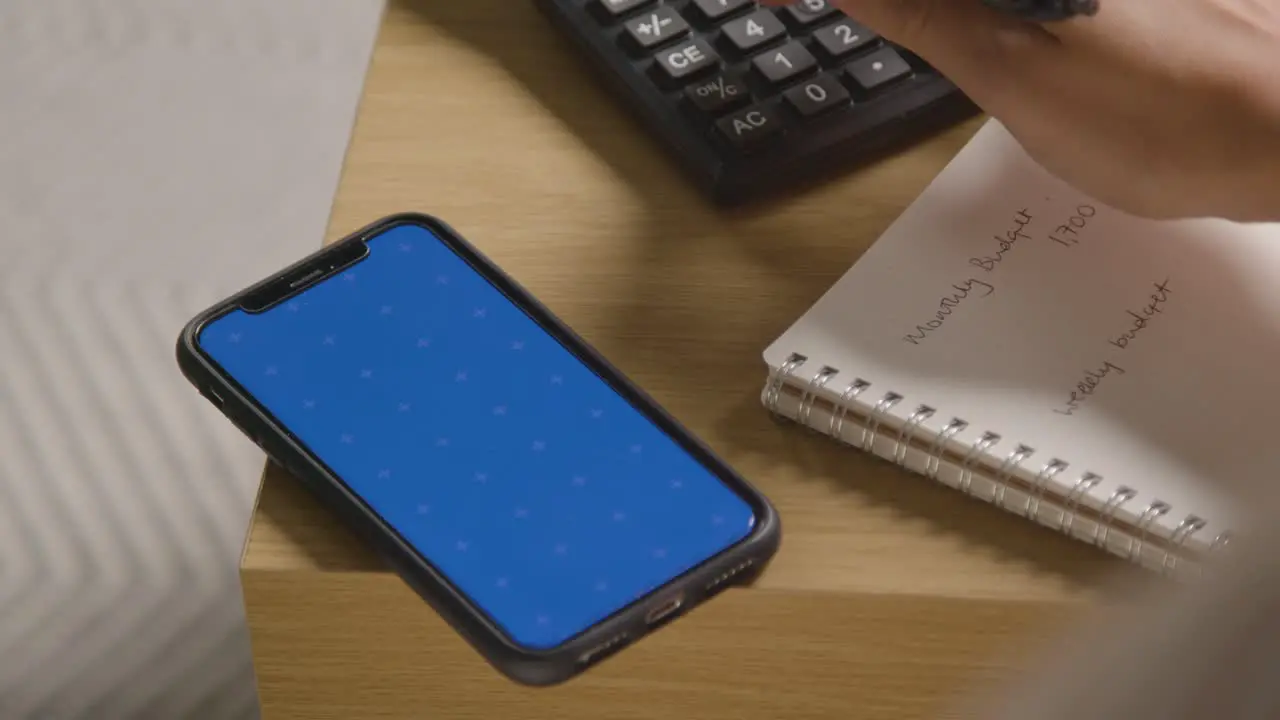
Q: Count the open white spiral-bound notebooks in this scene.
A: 1